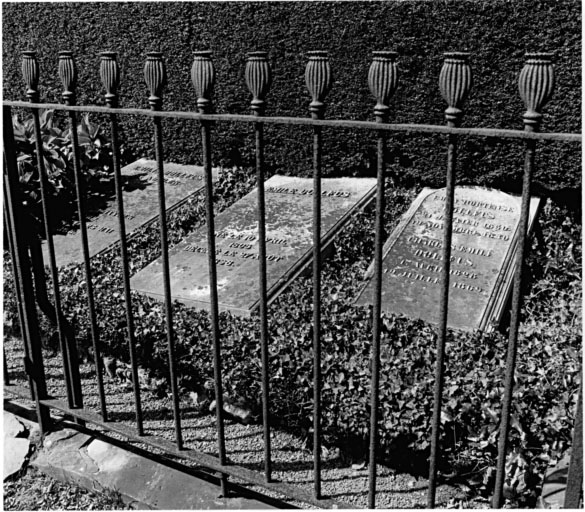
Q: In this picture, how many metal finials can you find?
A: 10